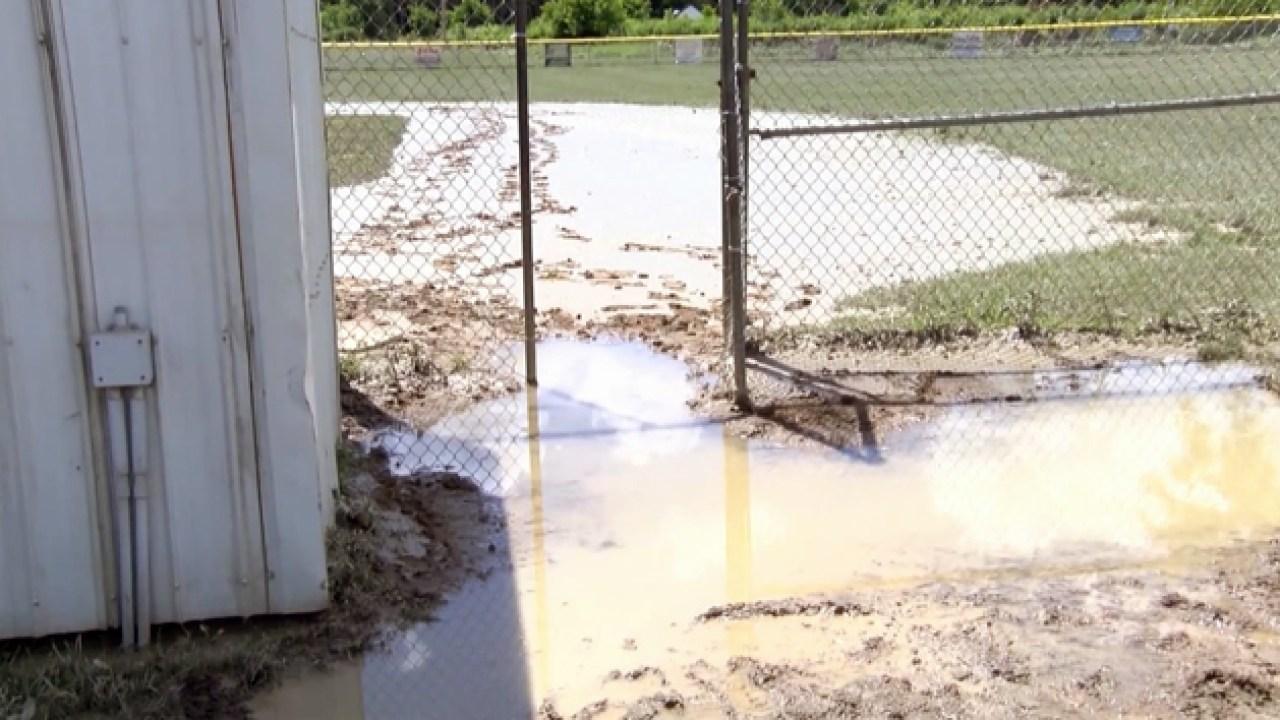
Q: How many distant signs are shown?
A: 6